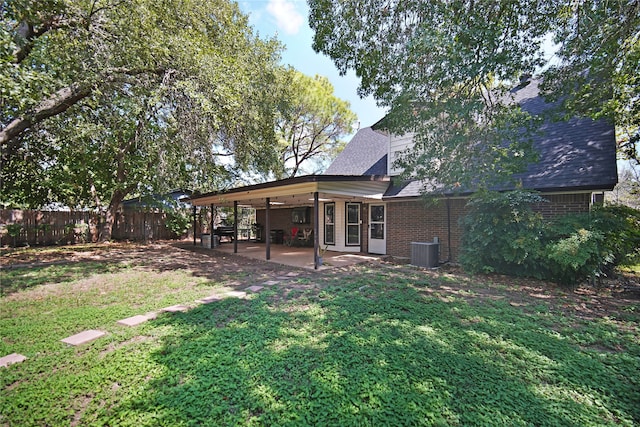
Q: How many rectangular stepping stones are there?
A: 10